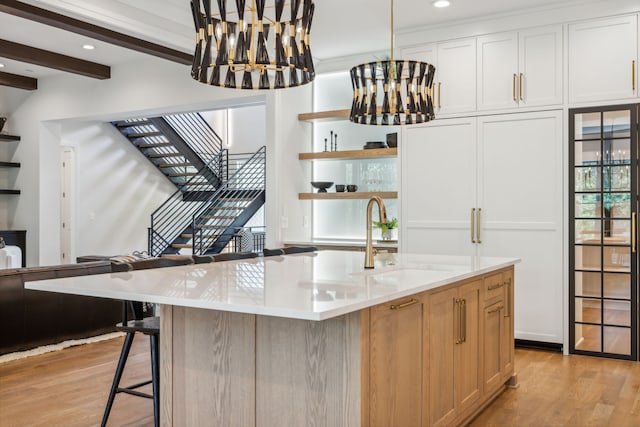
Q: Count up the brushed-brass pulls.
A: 14